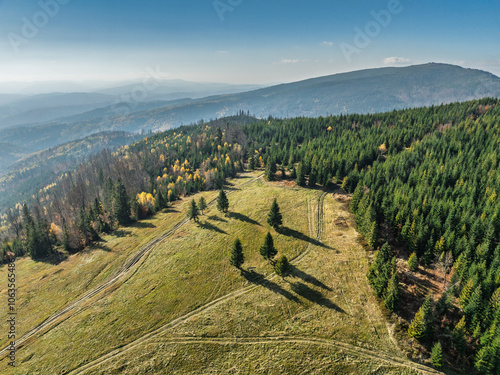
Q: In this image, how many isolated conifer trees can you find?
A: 7